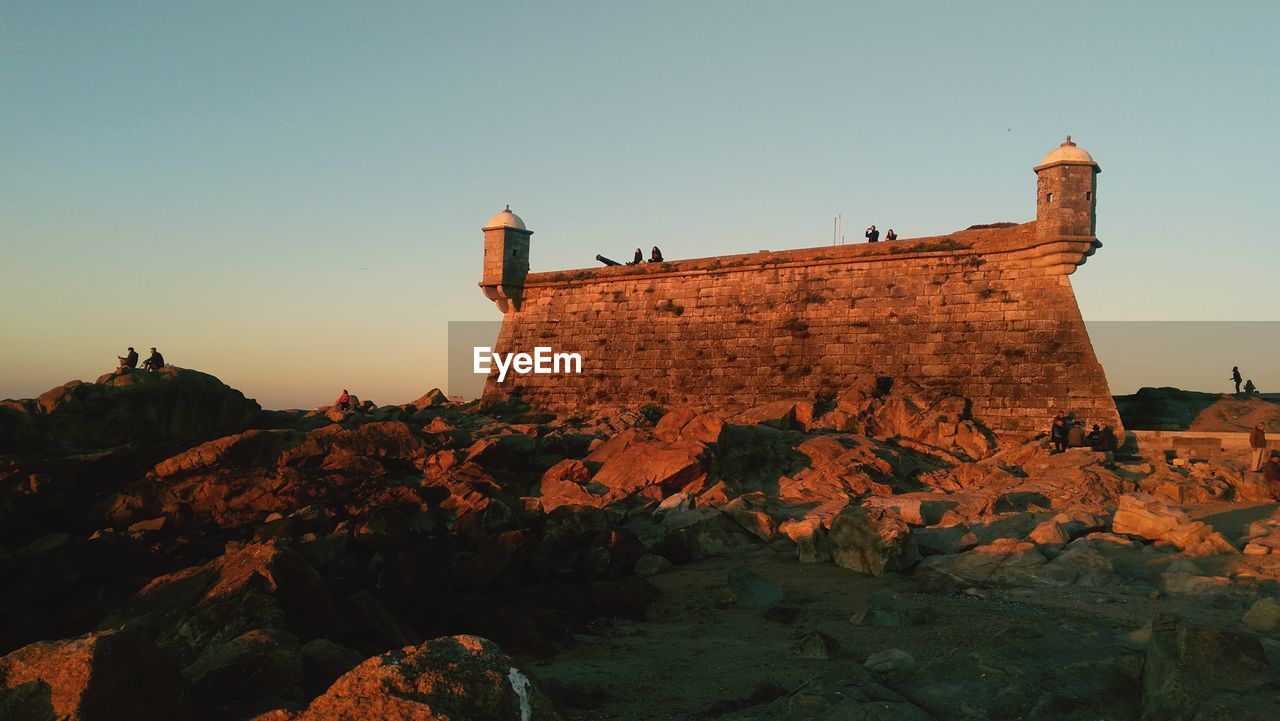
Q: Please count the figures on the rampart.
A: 4